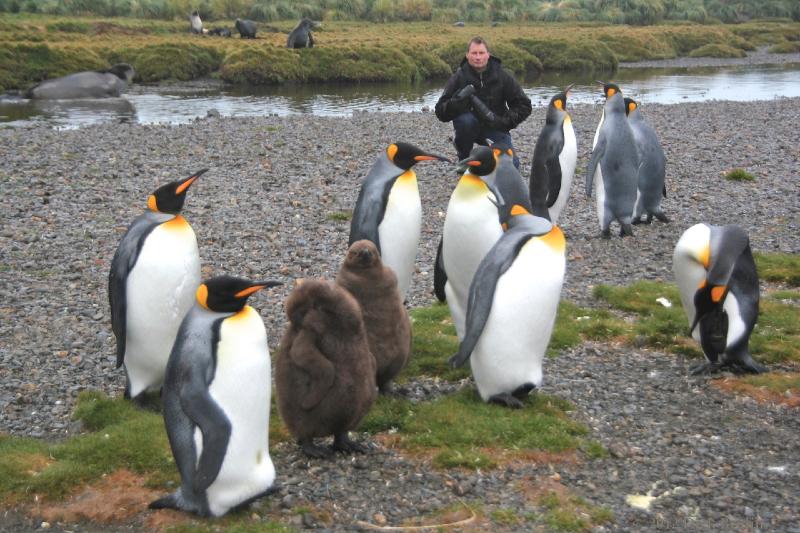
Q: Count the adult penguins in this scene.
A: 10